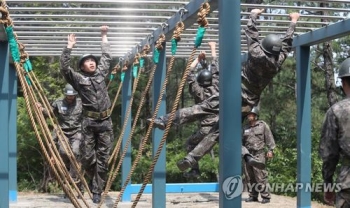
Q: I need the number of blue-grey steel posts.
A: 6